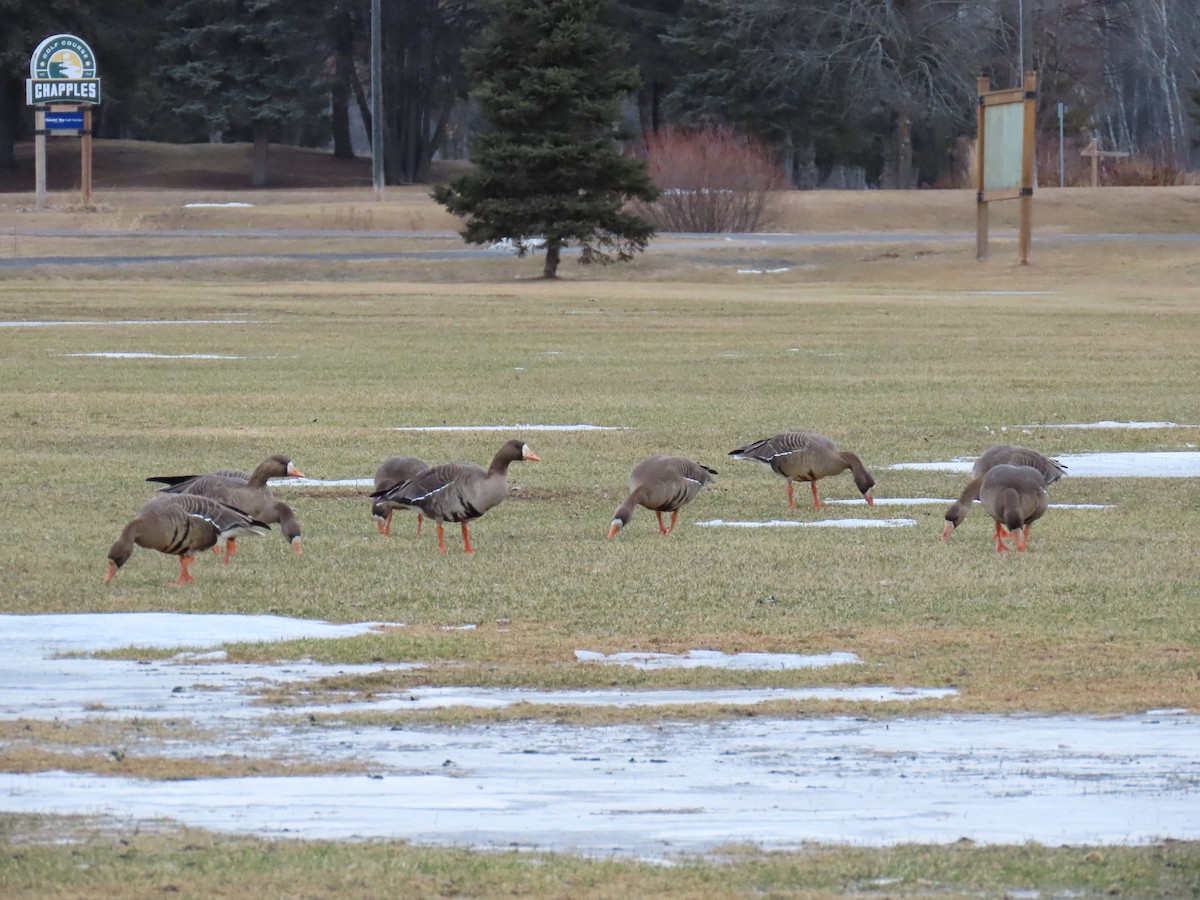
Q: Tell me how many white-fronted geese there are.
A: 9